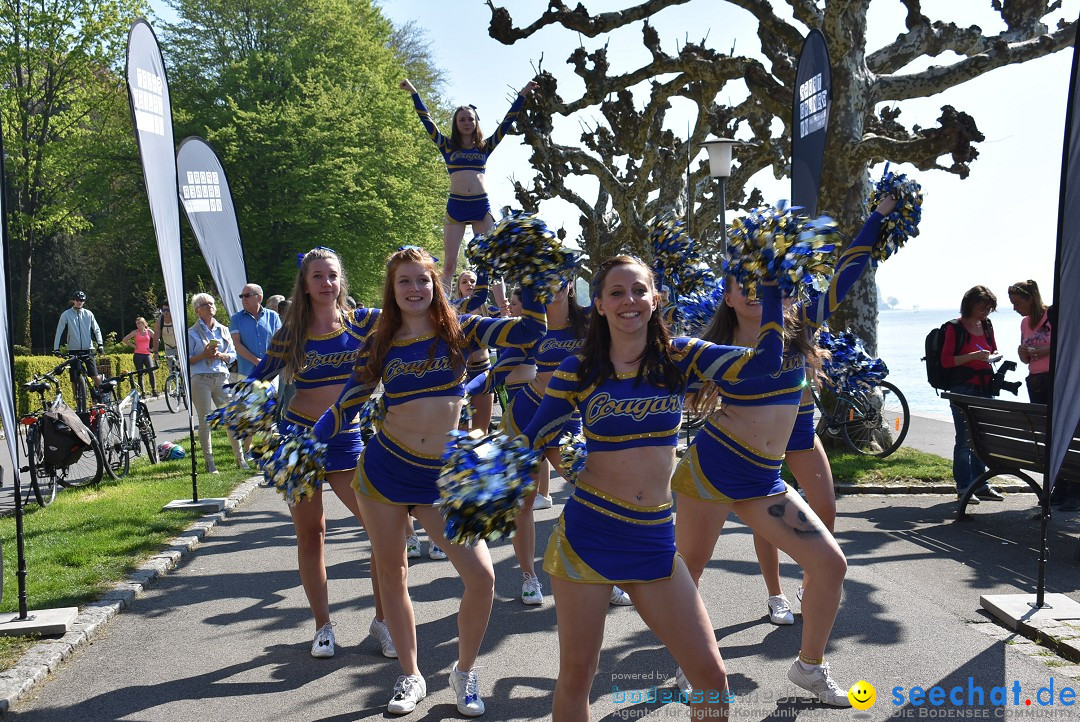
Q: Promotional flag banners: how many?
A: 5